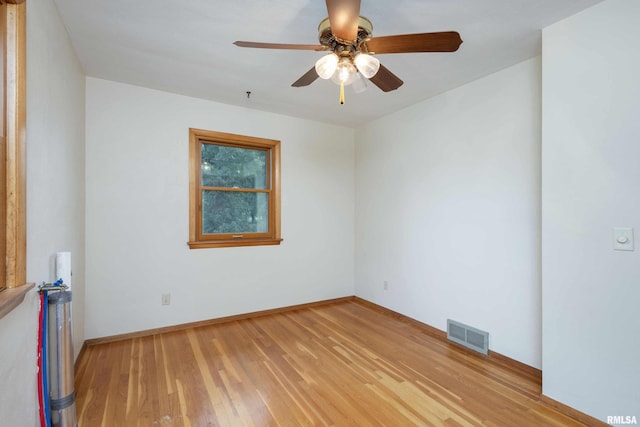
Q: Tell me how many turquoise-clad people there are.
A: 0